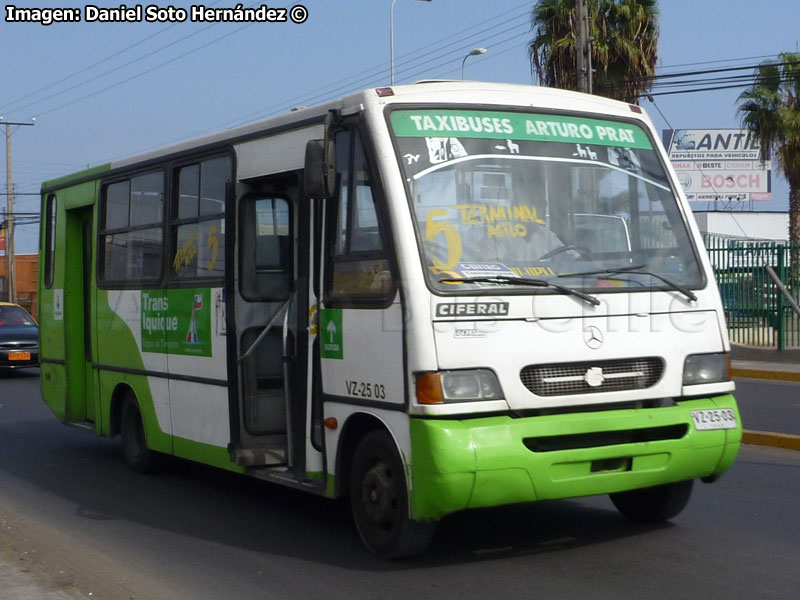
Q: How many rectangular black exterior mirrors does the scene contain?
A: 1